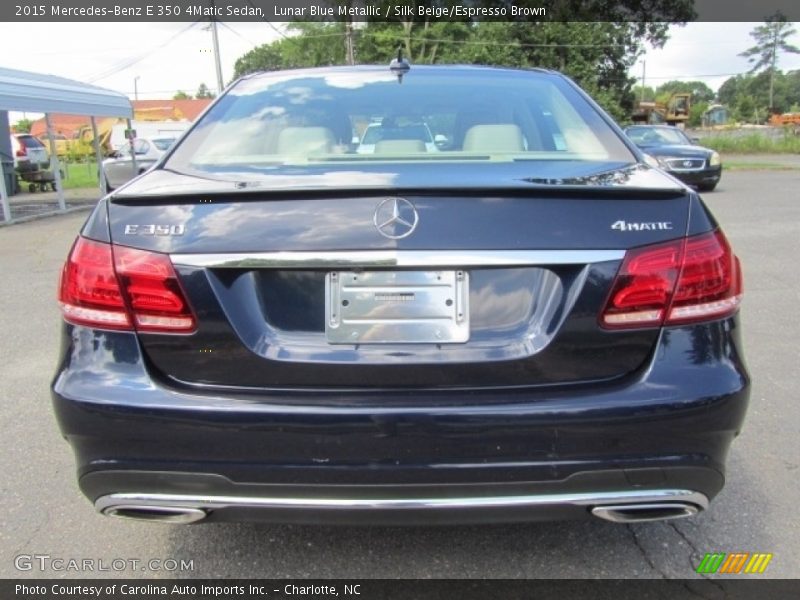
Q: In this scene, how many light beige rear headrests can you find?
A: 3